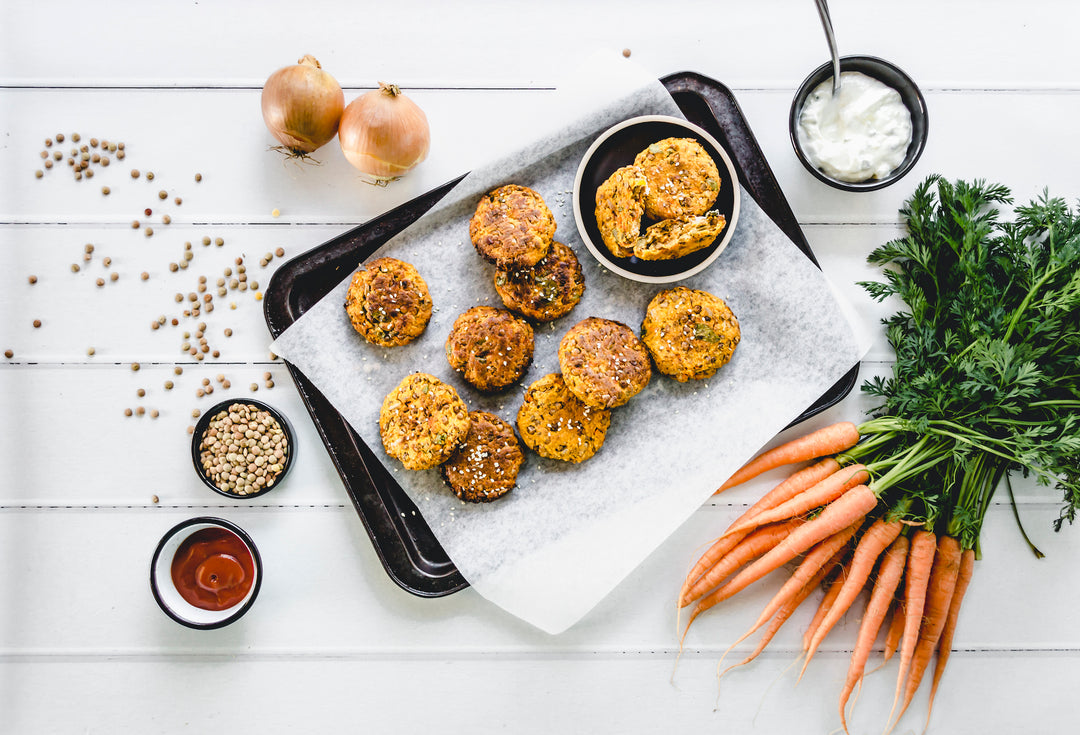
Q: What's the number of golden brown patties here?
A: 11